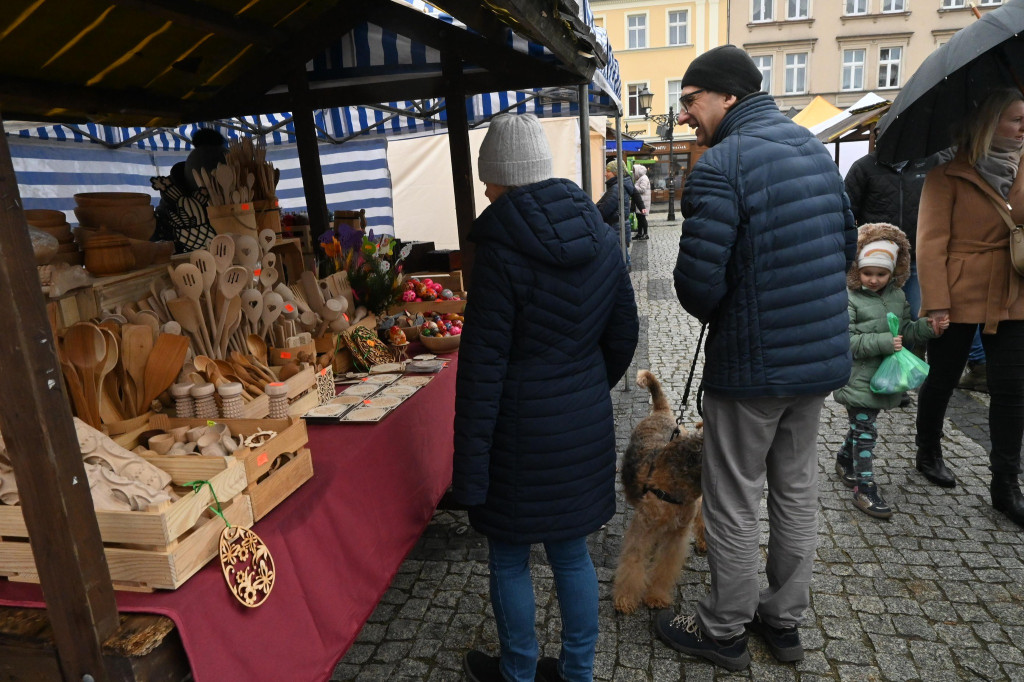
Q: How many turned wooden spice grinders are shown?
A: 4